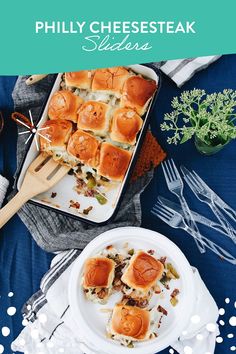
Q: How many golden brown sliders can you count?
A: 12